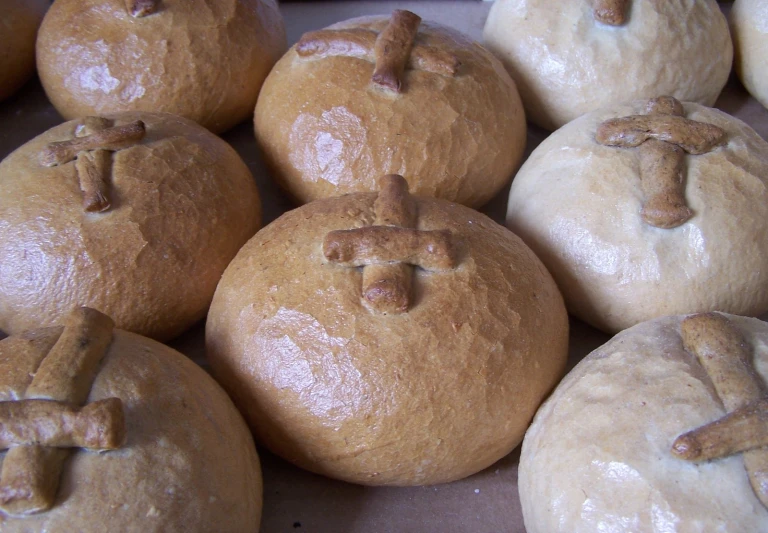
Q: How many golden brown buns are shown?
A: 6